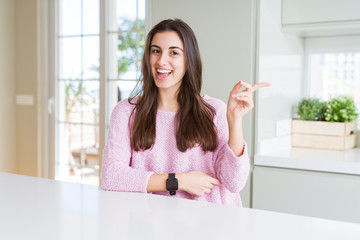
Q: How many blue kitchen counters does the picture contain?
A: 0